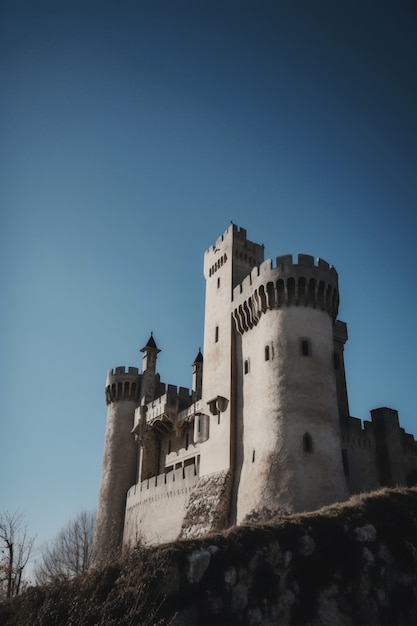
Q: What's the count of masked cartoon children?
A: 0